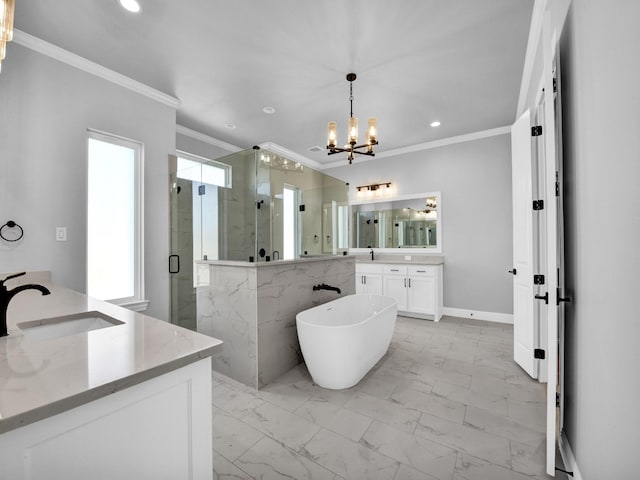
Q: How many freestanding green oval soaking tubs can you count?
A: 0